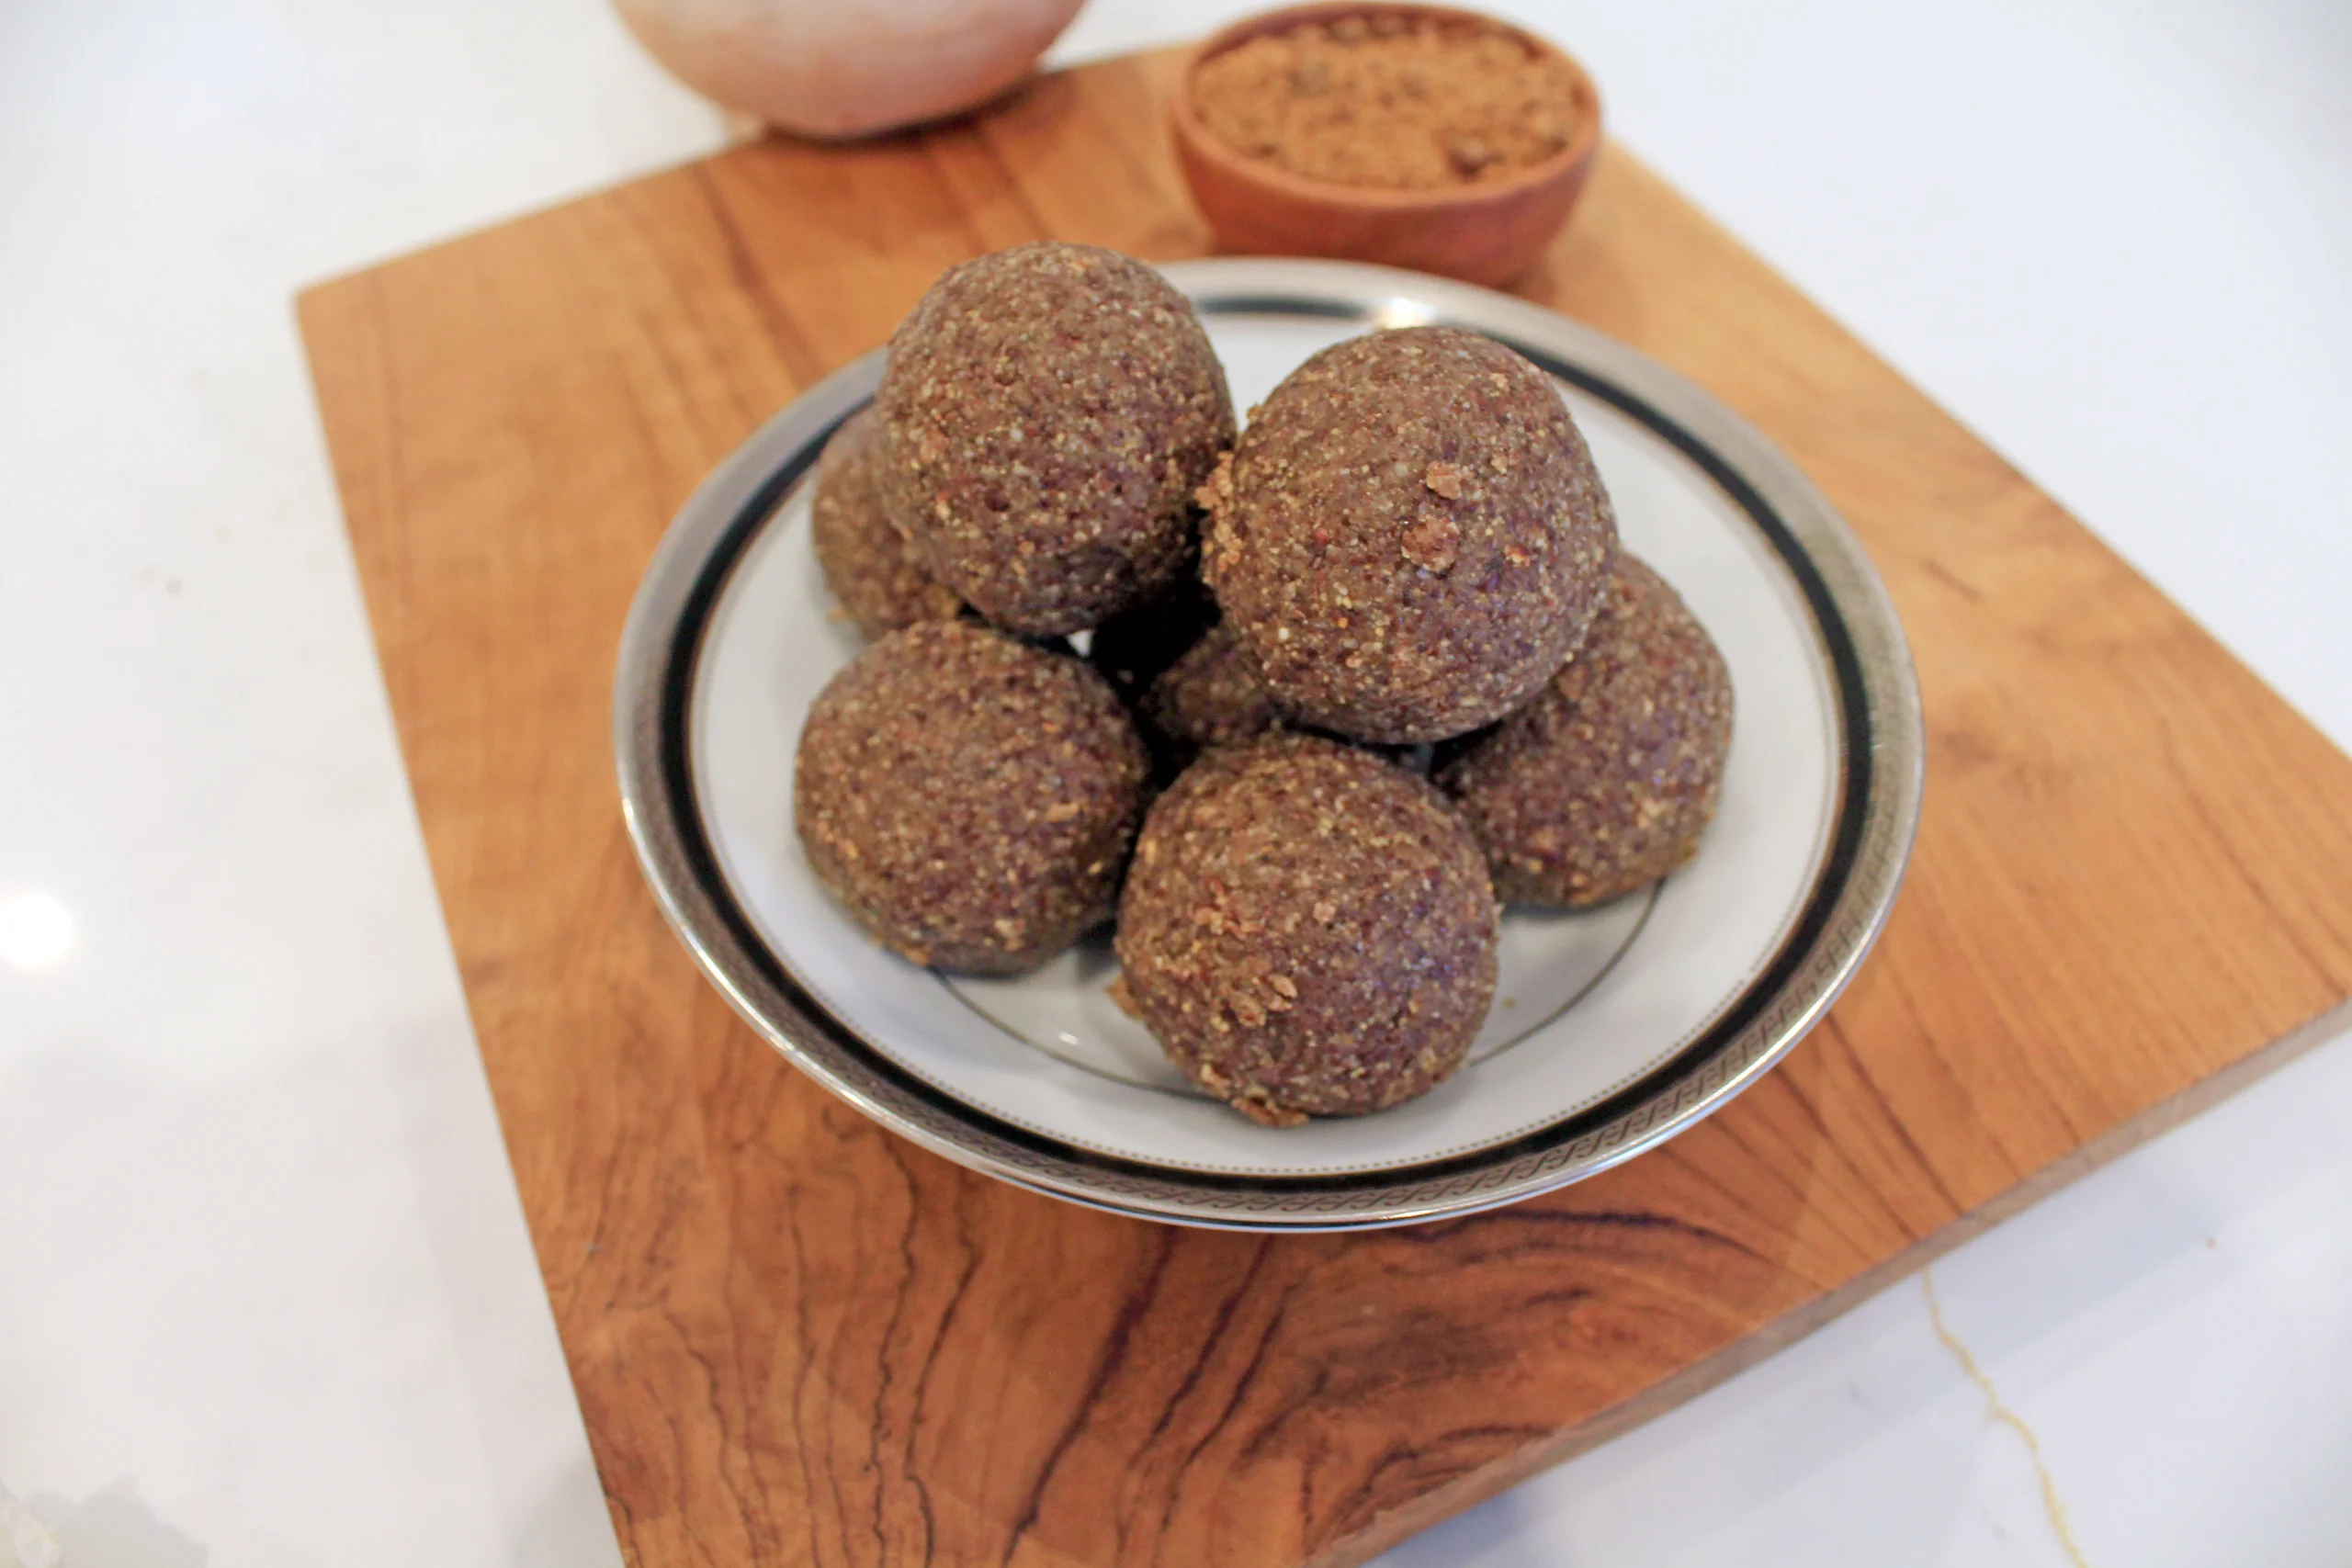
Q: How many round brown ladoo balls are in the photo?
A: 7